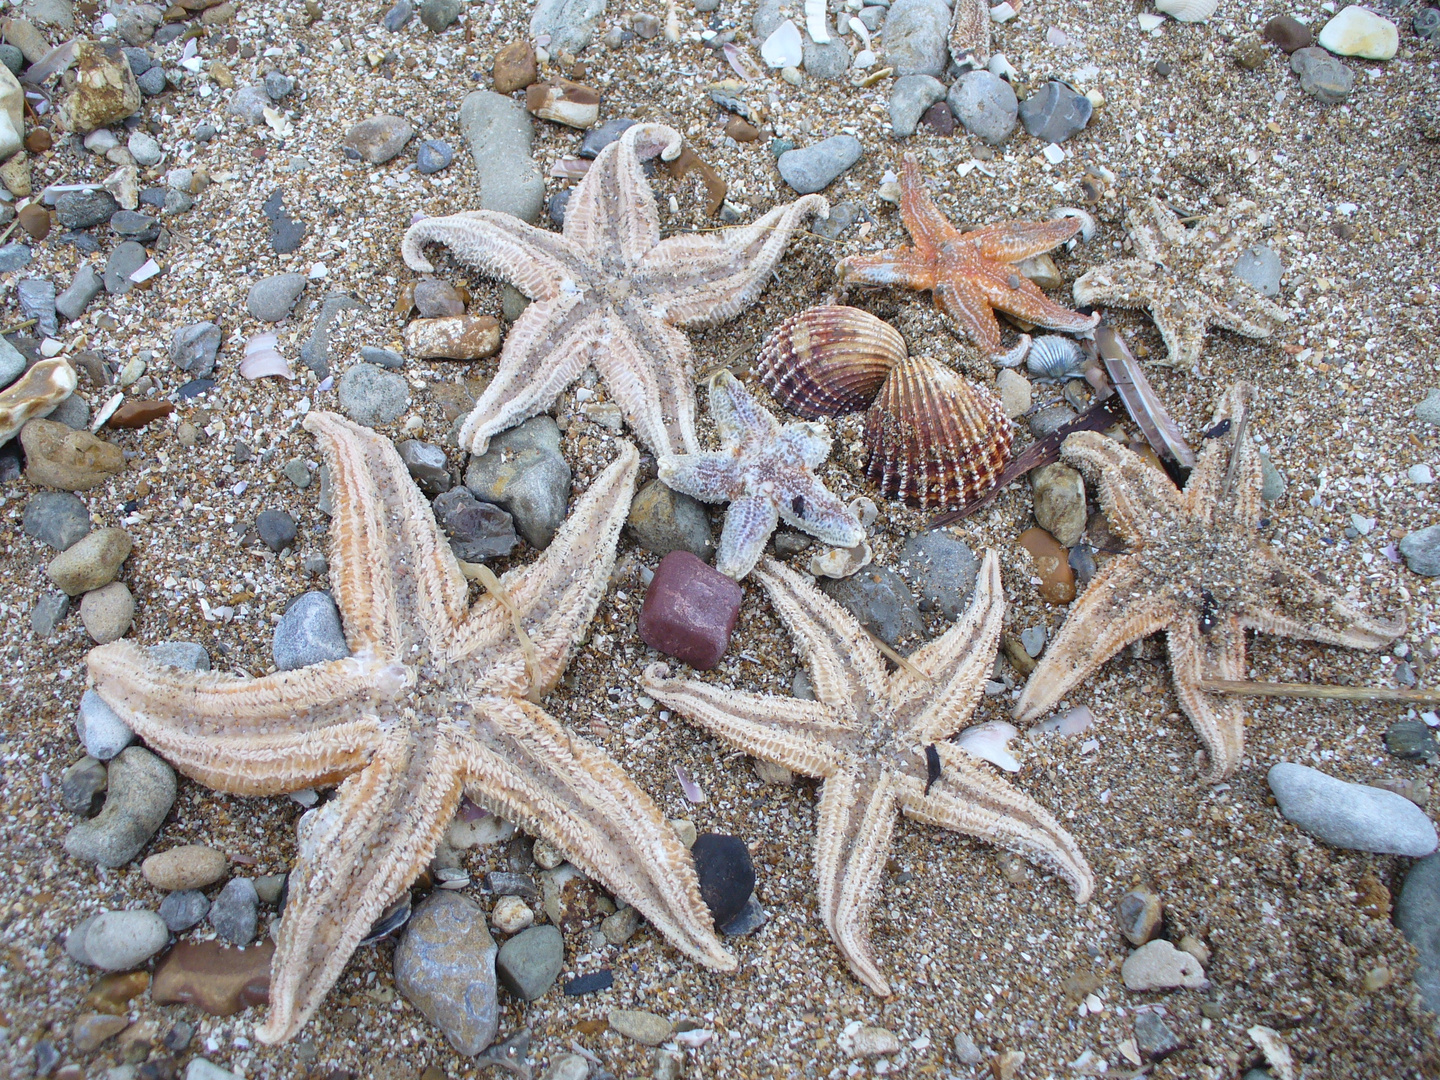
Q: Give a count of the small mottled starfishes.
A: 1